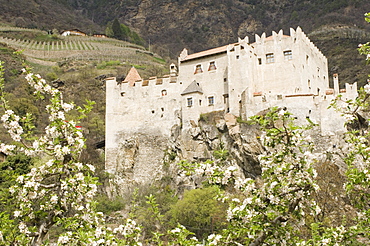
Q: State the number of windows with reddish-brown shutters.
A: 2